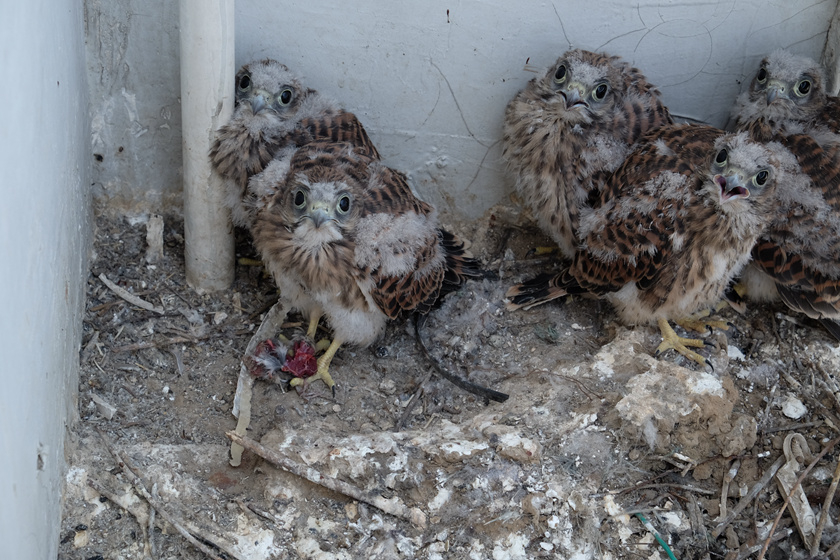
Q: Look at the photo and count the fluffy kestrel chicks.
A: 5